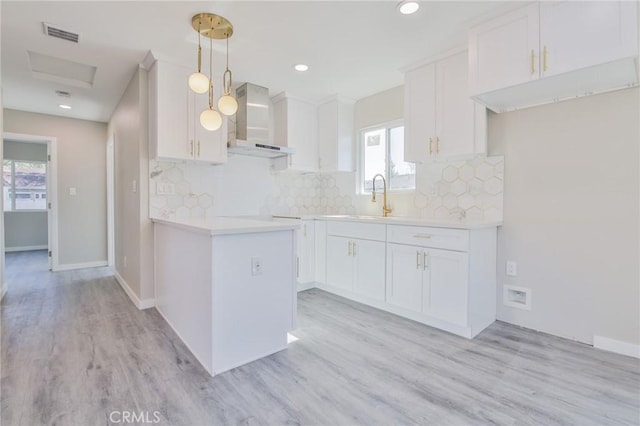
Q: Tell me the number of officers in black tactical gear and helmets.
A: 0